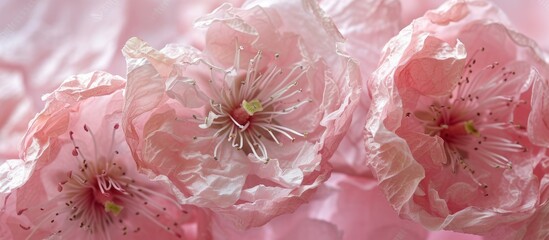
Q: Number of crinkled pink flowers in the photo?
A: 3